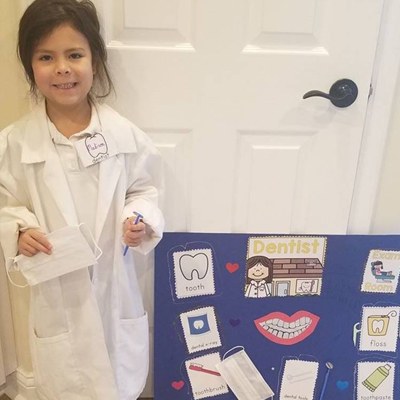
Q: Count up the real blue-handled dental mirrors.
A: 2